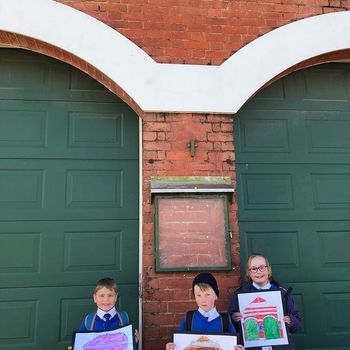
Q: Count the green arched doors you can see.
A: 2